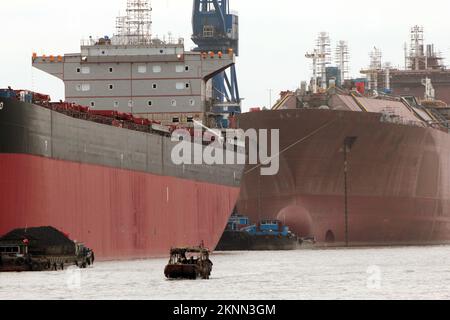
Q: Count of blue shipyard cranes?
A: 1